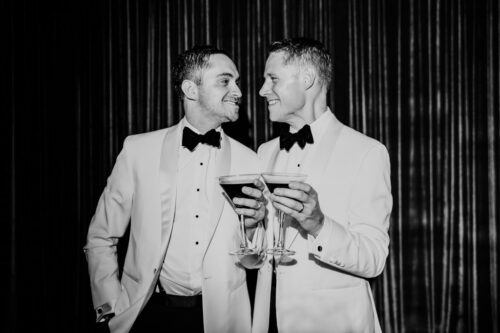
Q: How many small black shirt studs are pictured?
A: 5